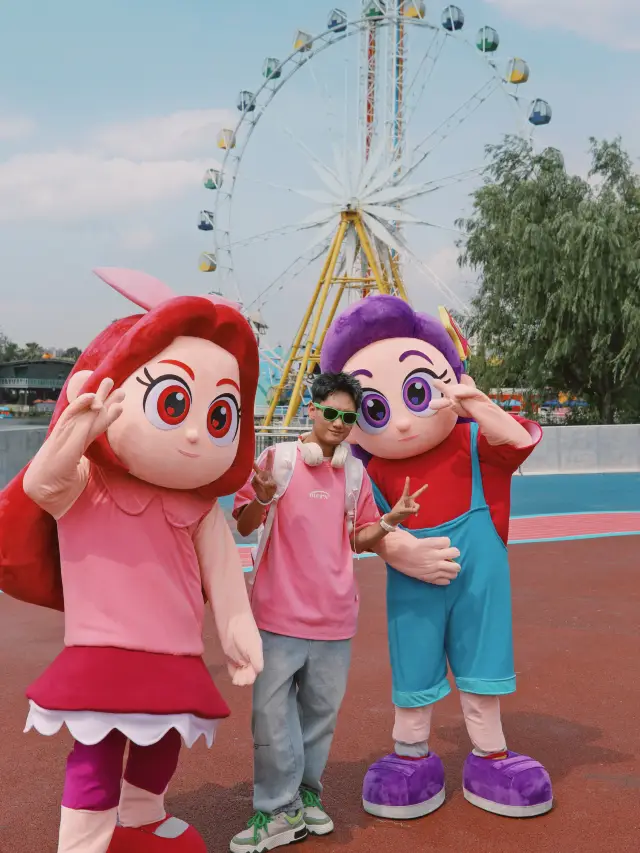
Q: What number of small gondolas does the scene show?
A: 14